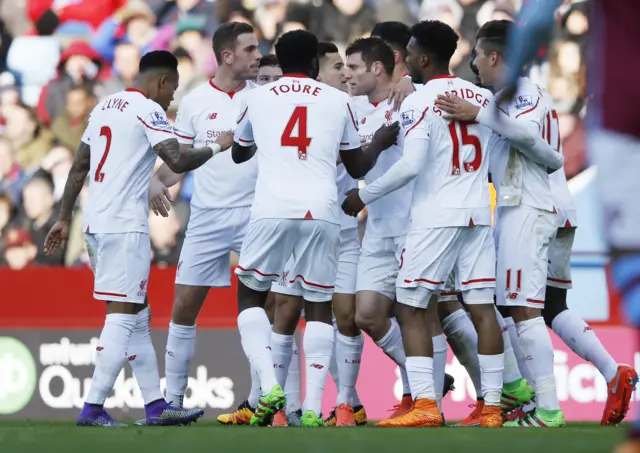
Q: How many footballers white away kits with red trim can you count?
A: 10